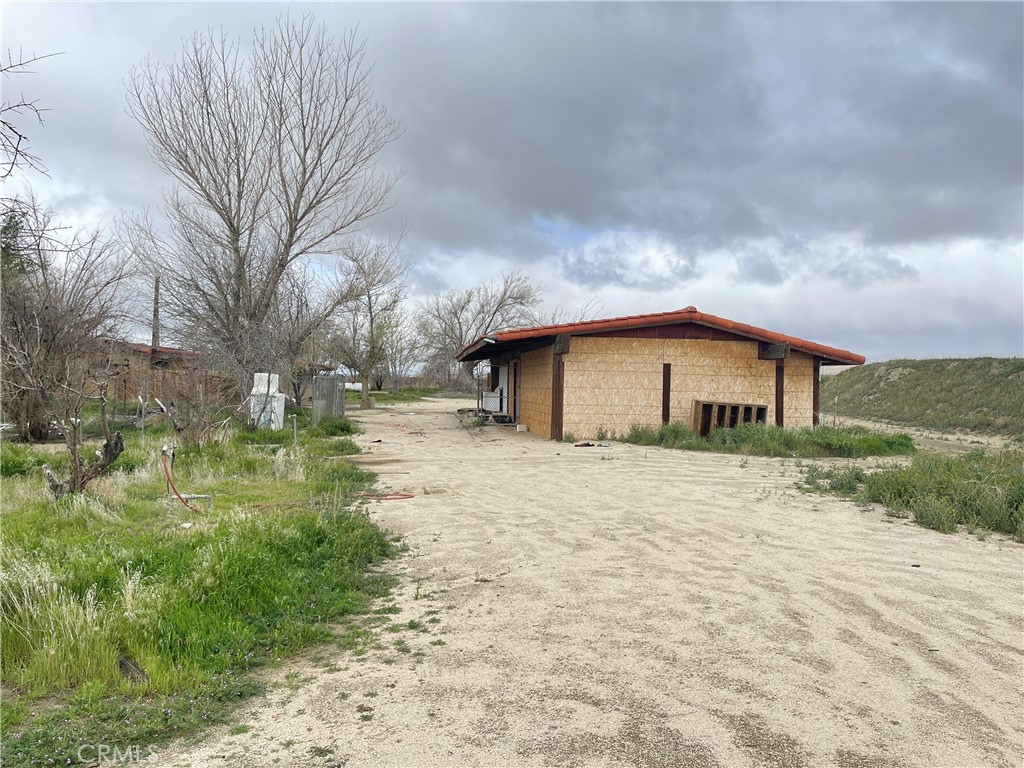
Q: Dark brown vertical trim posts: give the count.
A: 4